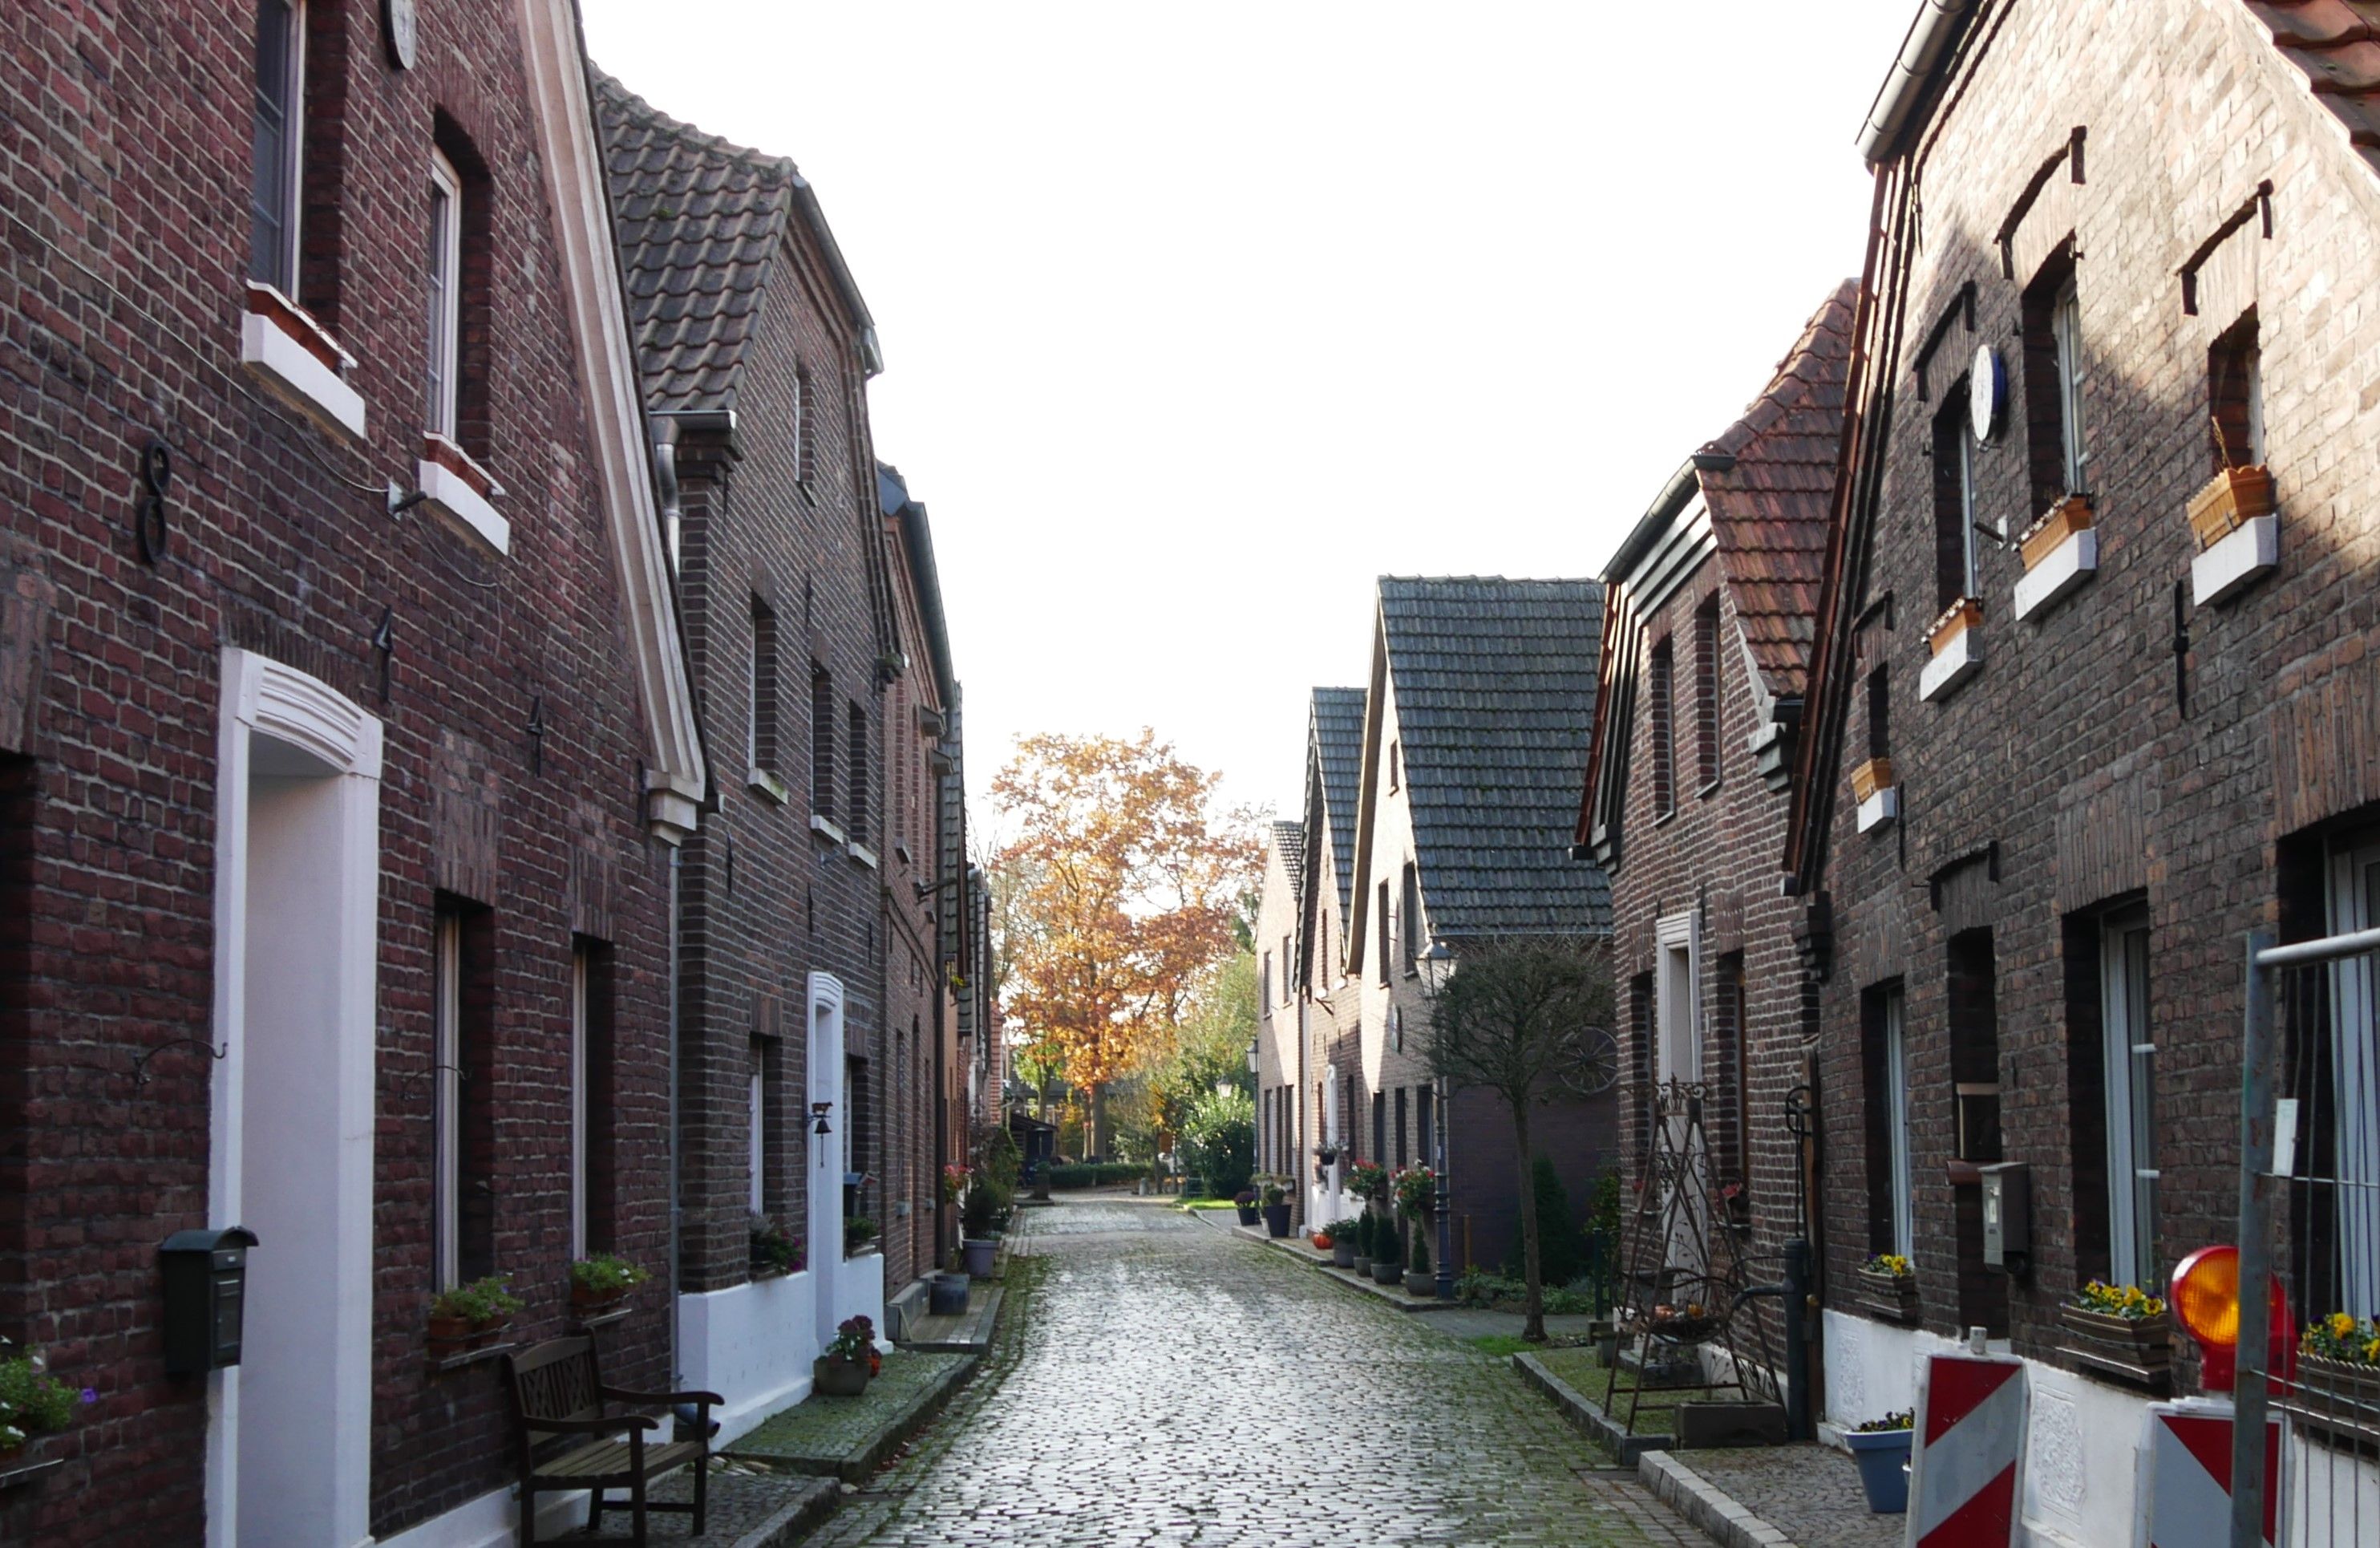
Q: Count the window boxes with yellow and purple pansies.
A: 3